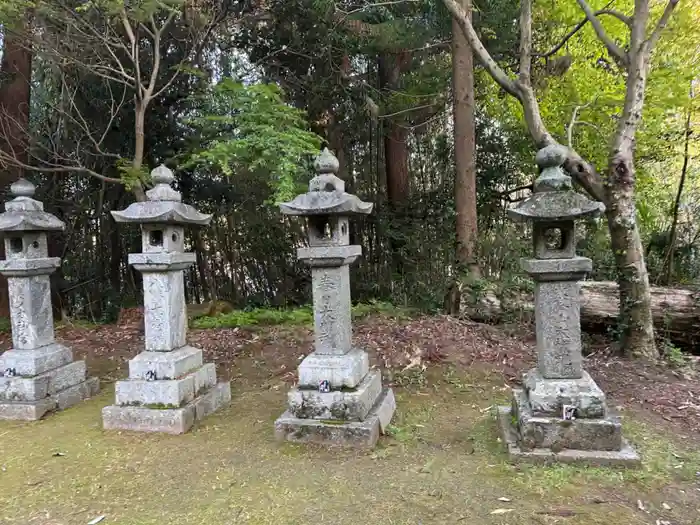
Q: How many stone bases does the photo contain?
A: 4